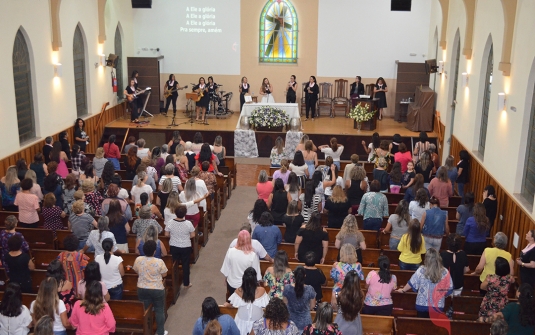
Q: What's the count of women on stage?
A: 11